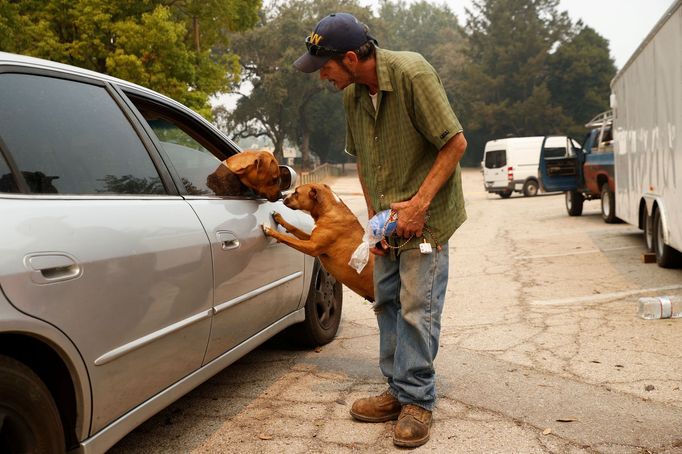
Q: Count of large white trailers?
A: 1